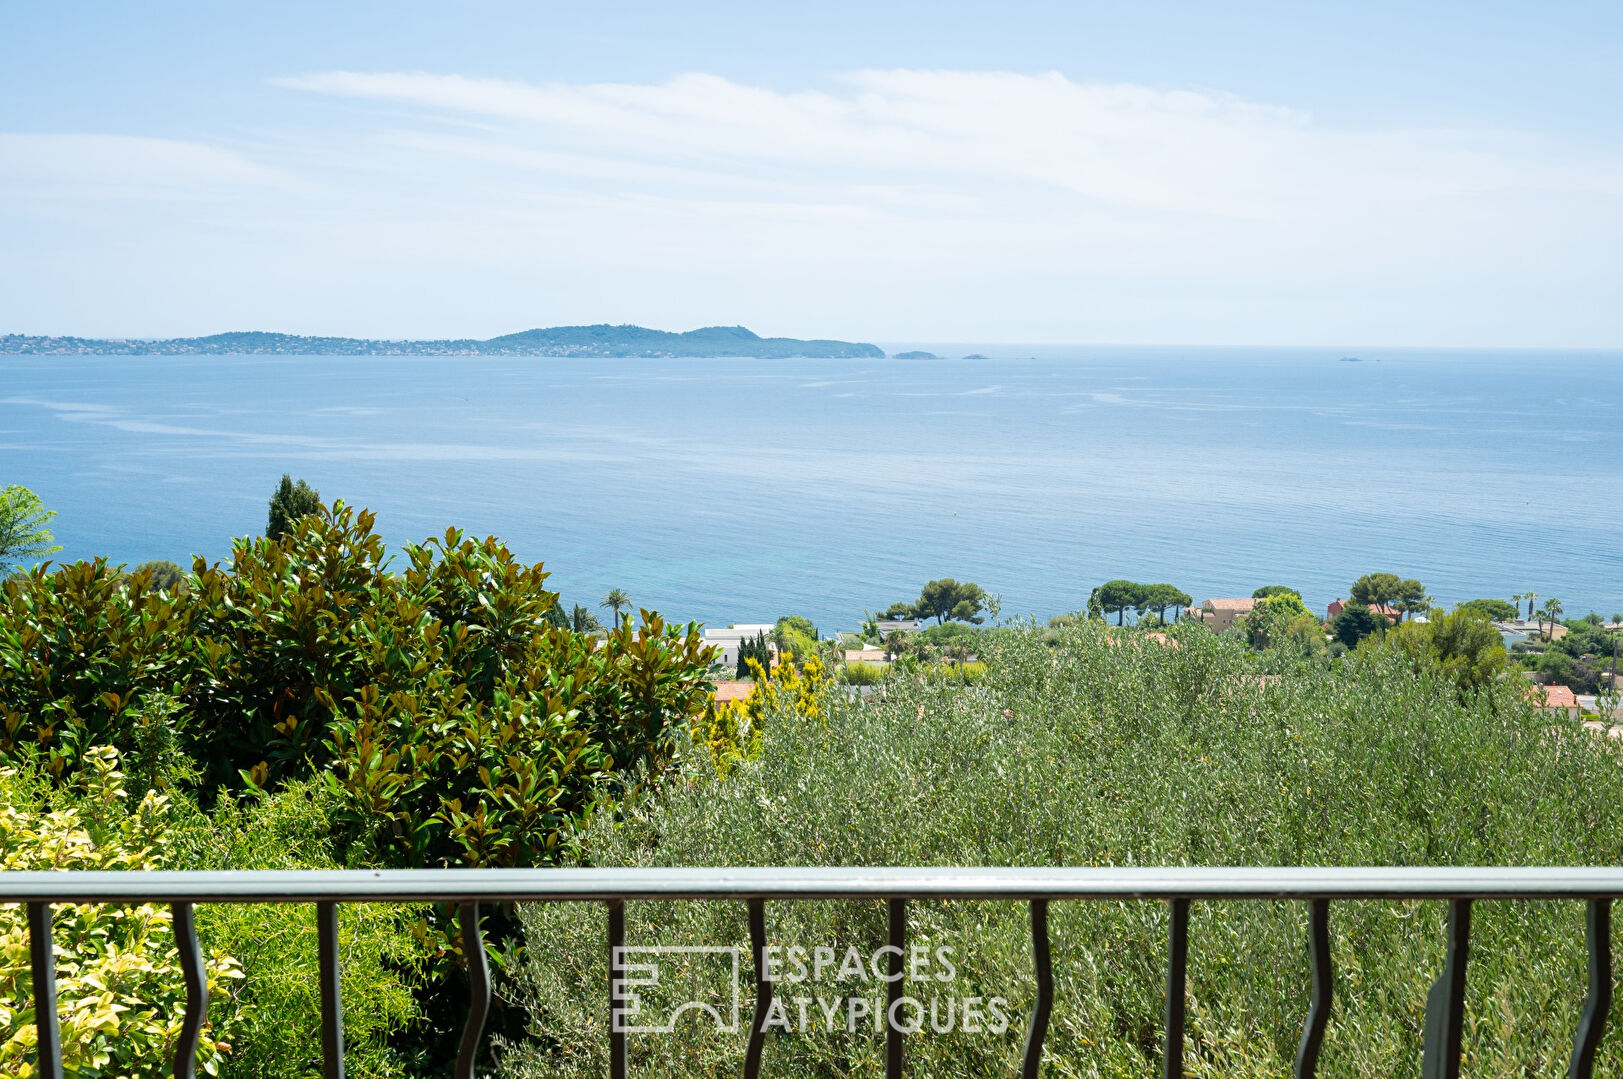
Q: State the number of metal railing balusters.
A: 12